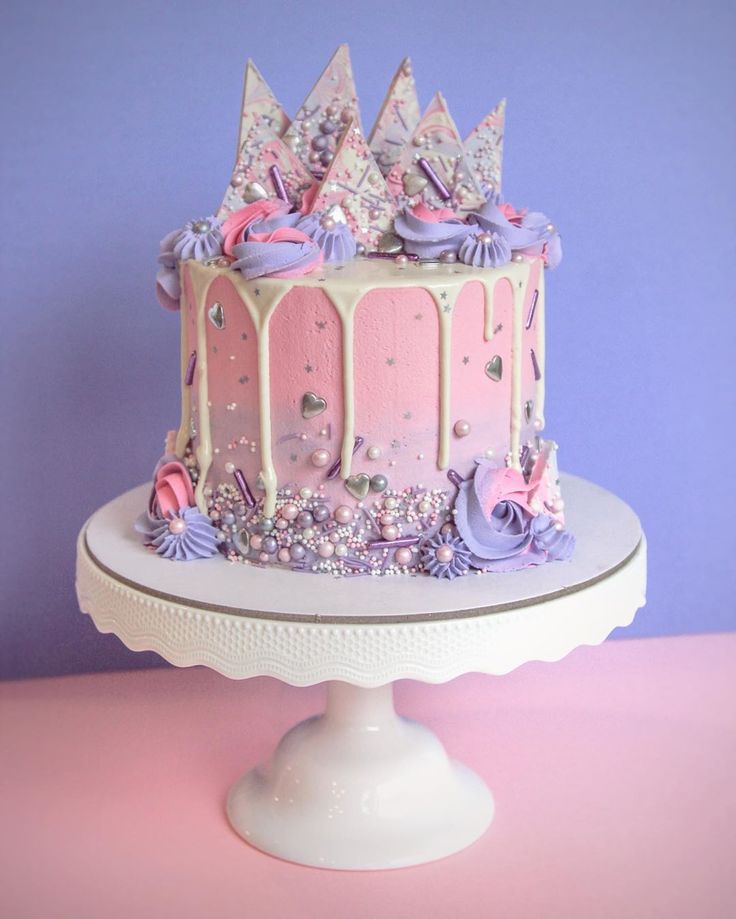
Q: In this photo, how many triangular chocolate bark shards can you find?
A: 7